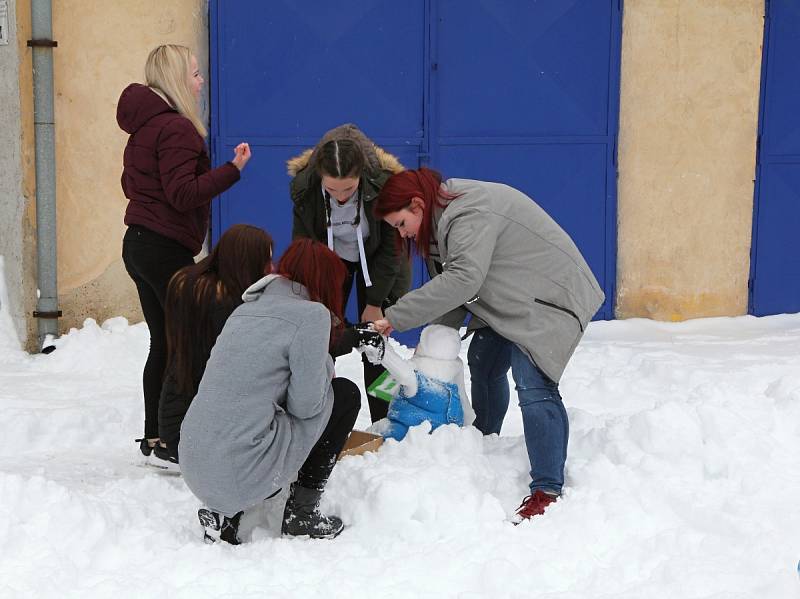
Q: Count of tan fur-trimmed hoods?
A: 1